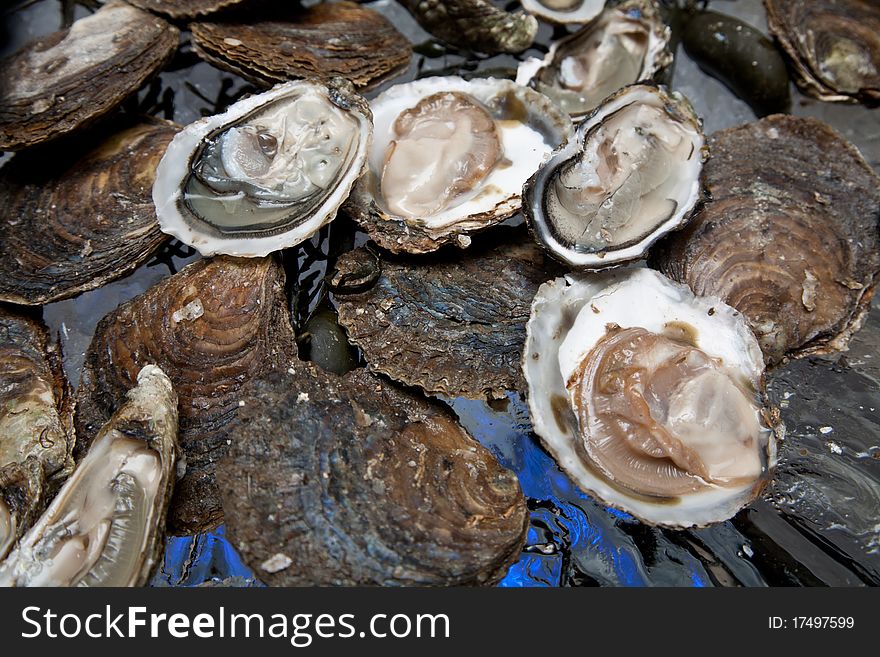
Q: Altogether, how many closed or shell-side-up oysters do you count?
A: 11